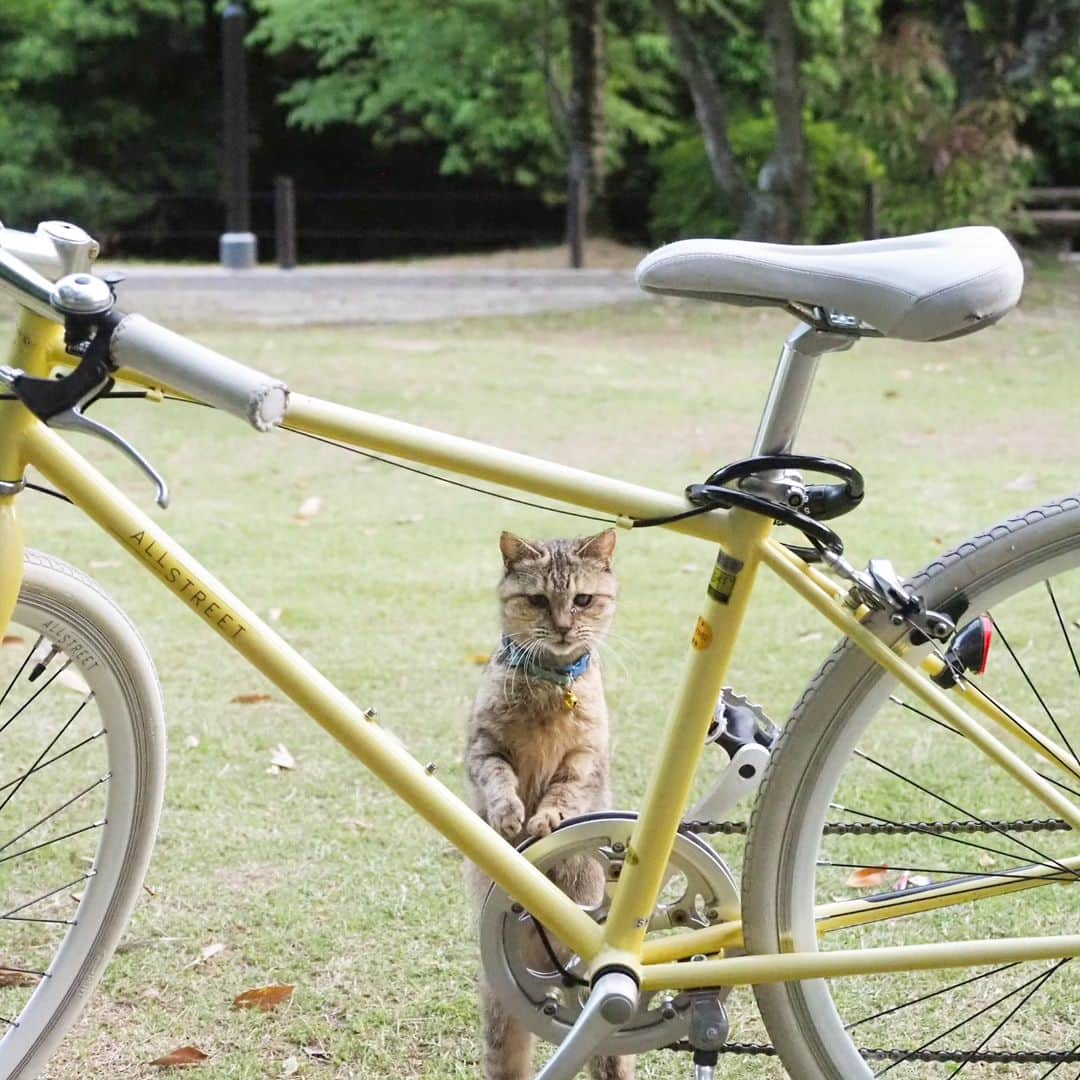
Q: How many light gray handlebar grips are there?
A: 1